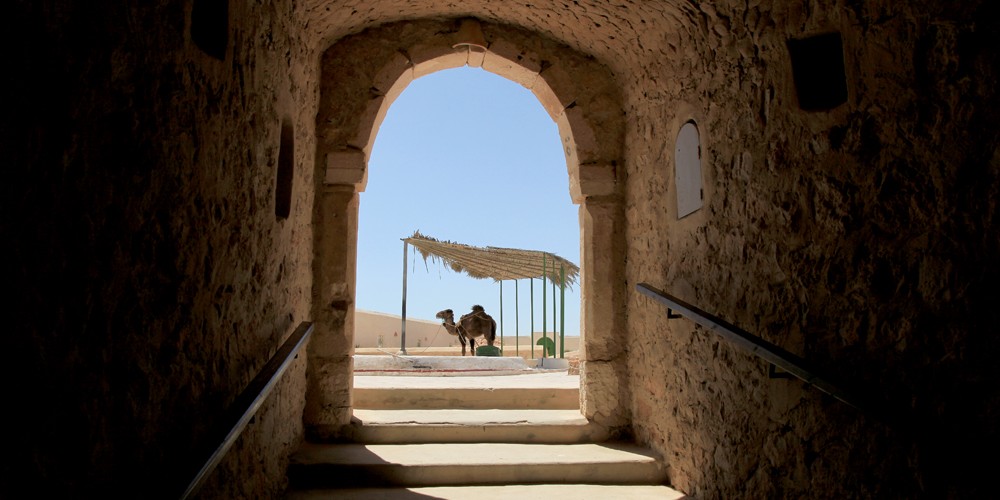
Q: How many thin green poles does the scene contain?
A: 6